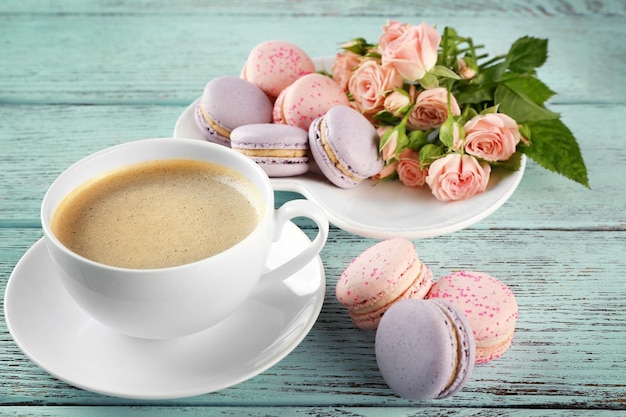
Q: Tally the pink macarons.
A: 4